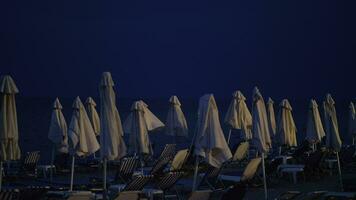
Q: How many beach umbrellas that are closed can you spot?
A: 15